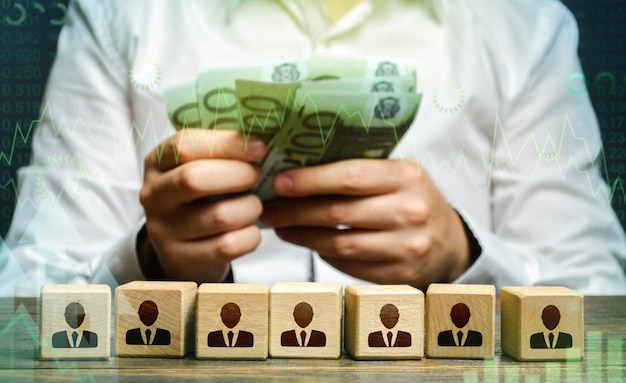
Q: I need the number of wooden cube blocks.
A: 7